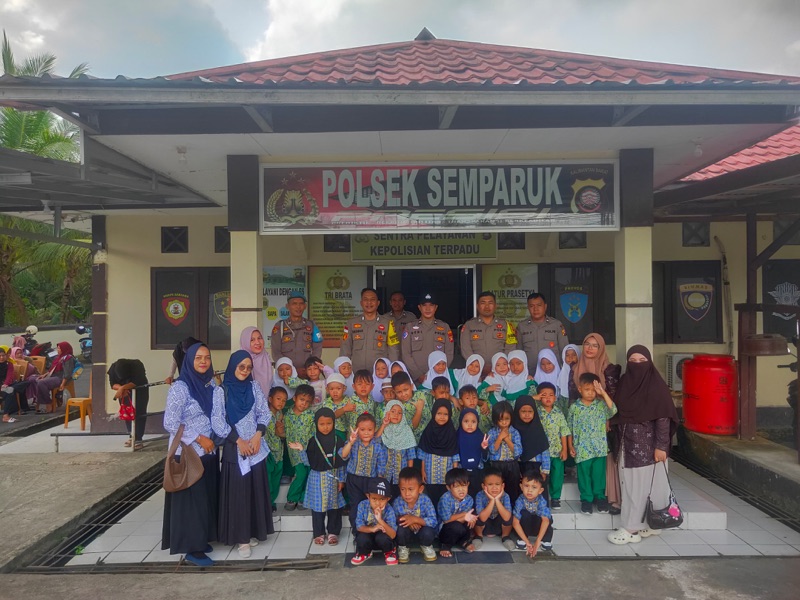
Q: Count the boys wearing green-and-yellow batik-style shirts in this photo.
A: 10